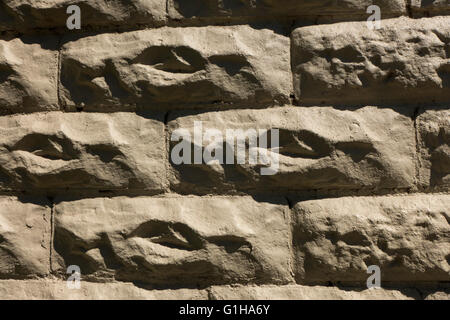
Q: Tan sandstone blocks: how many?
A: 15